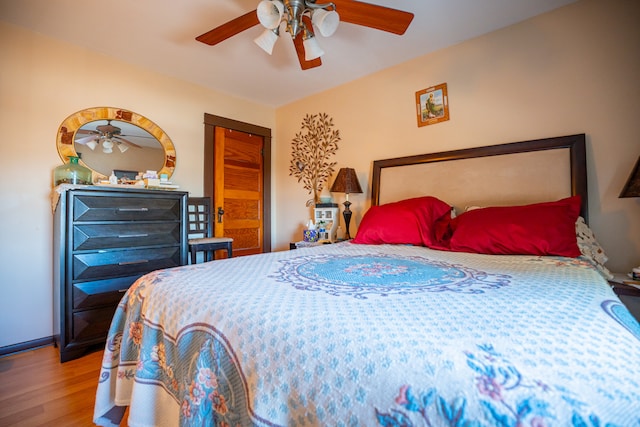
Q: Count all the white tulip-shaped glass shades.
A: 4